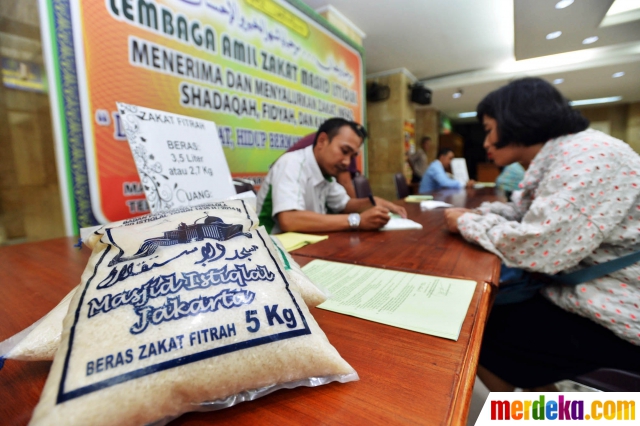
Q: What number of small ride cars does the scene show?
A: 0